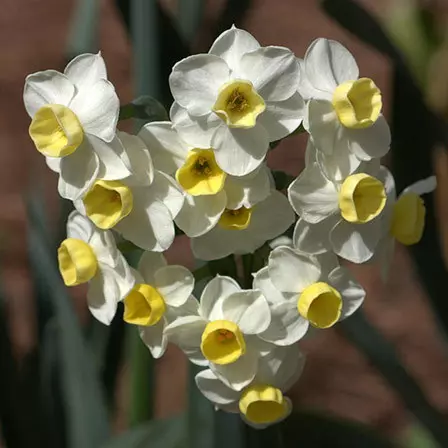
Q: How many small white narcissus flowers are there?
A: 13